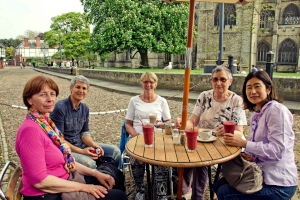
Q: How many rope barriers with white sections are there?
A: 1